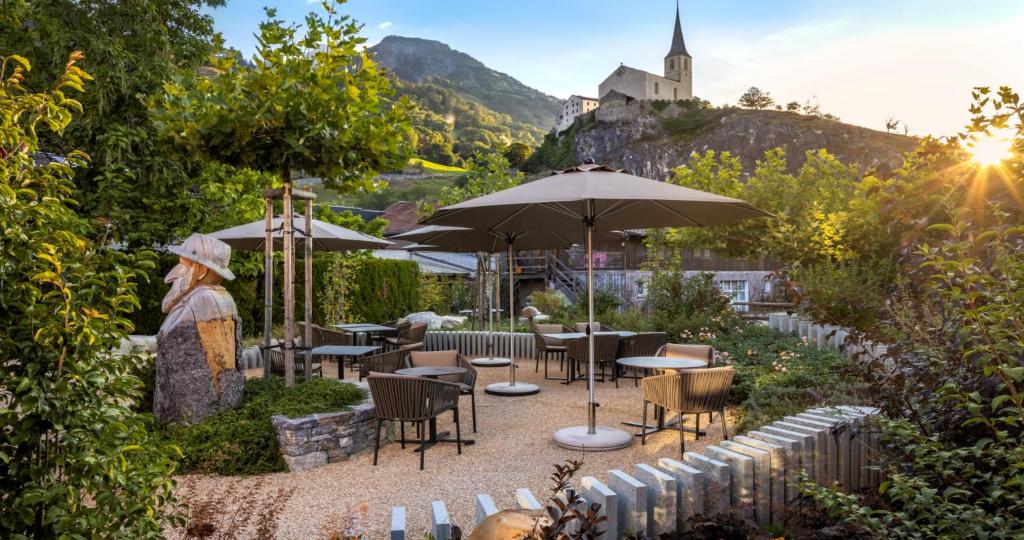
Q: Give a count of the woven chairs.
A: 13